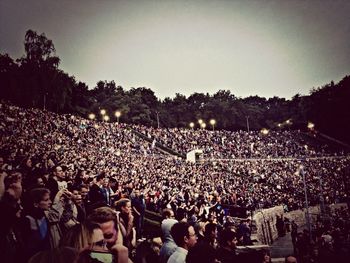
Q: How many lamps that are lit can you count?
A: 12